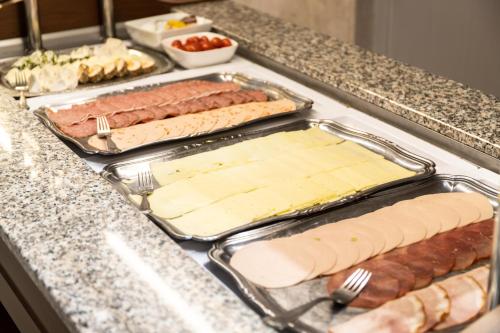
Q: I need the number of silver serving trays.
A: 4